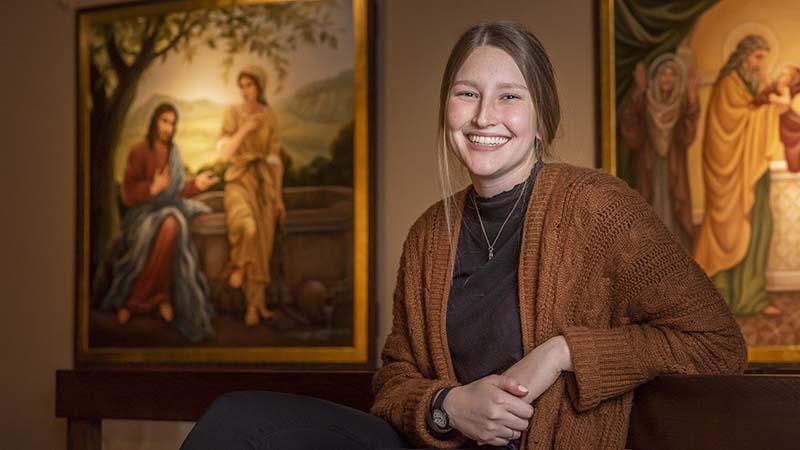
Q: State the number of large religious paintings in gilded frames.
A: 2